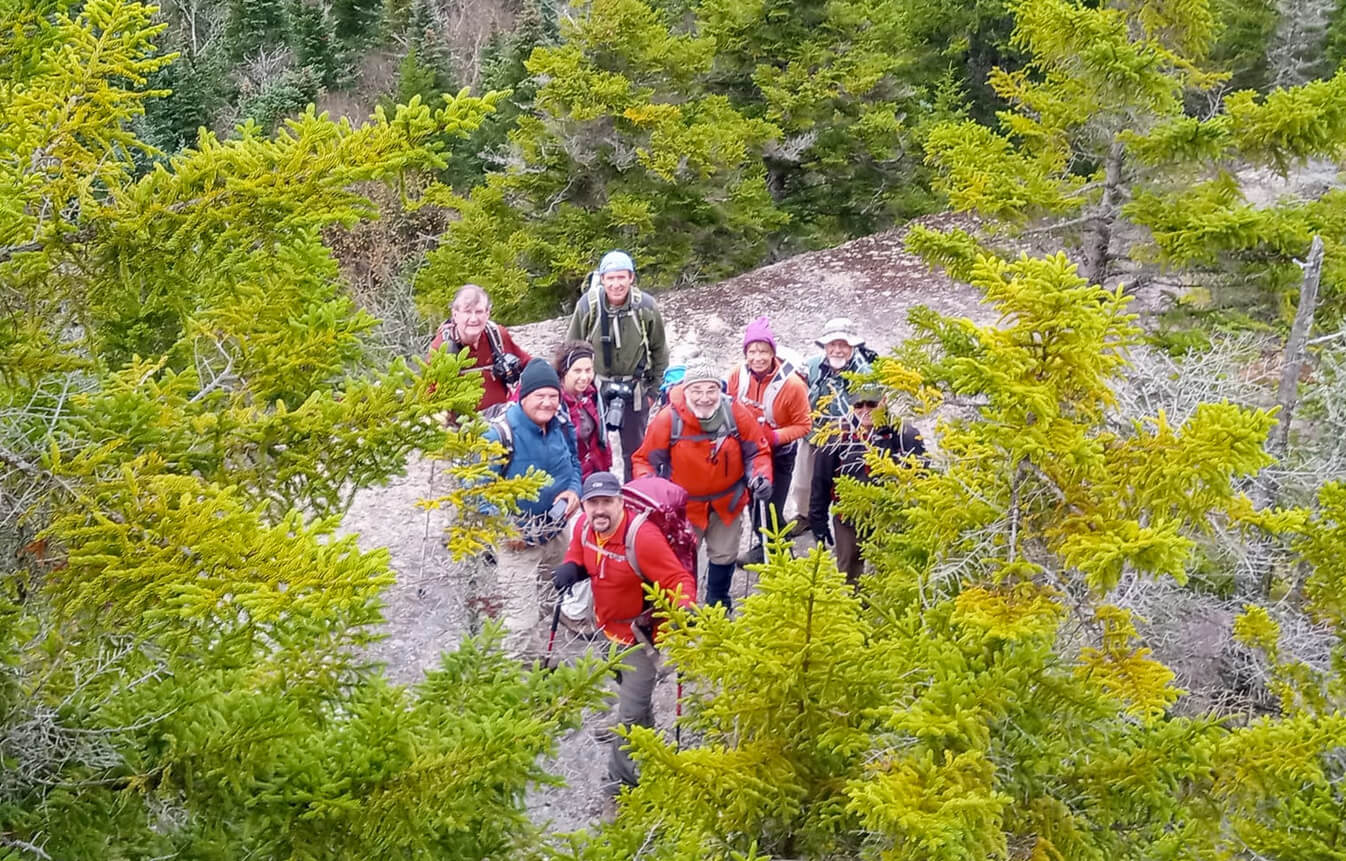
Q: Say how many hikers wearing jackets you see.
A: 9